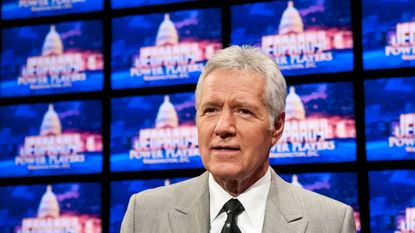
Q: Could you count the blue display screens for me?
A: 14